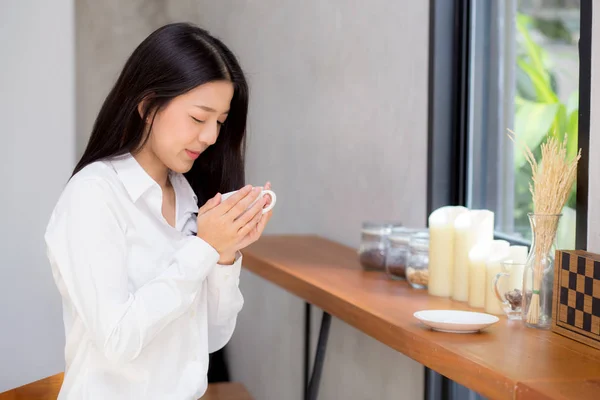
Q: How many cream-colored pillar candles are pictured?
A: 5